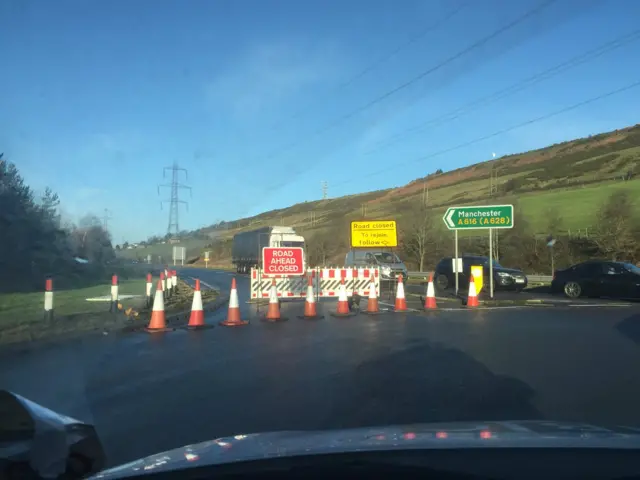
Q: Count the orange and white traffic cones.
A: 10